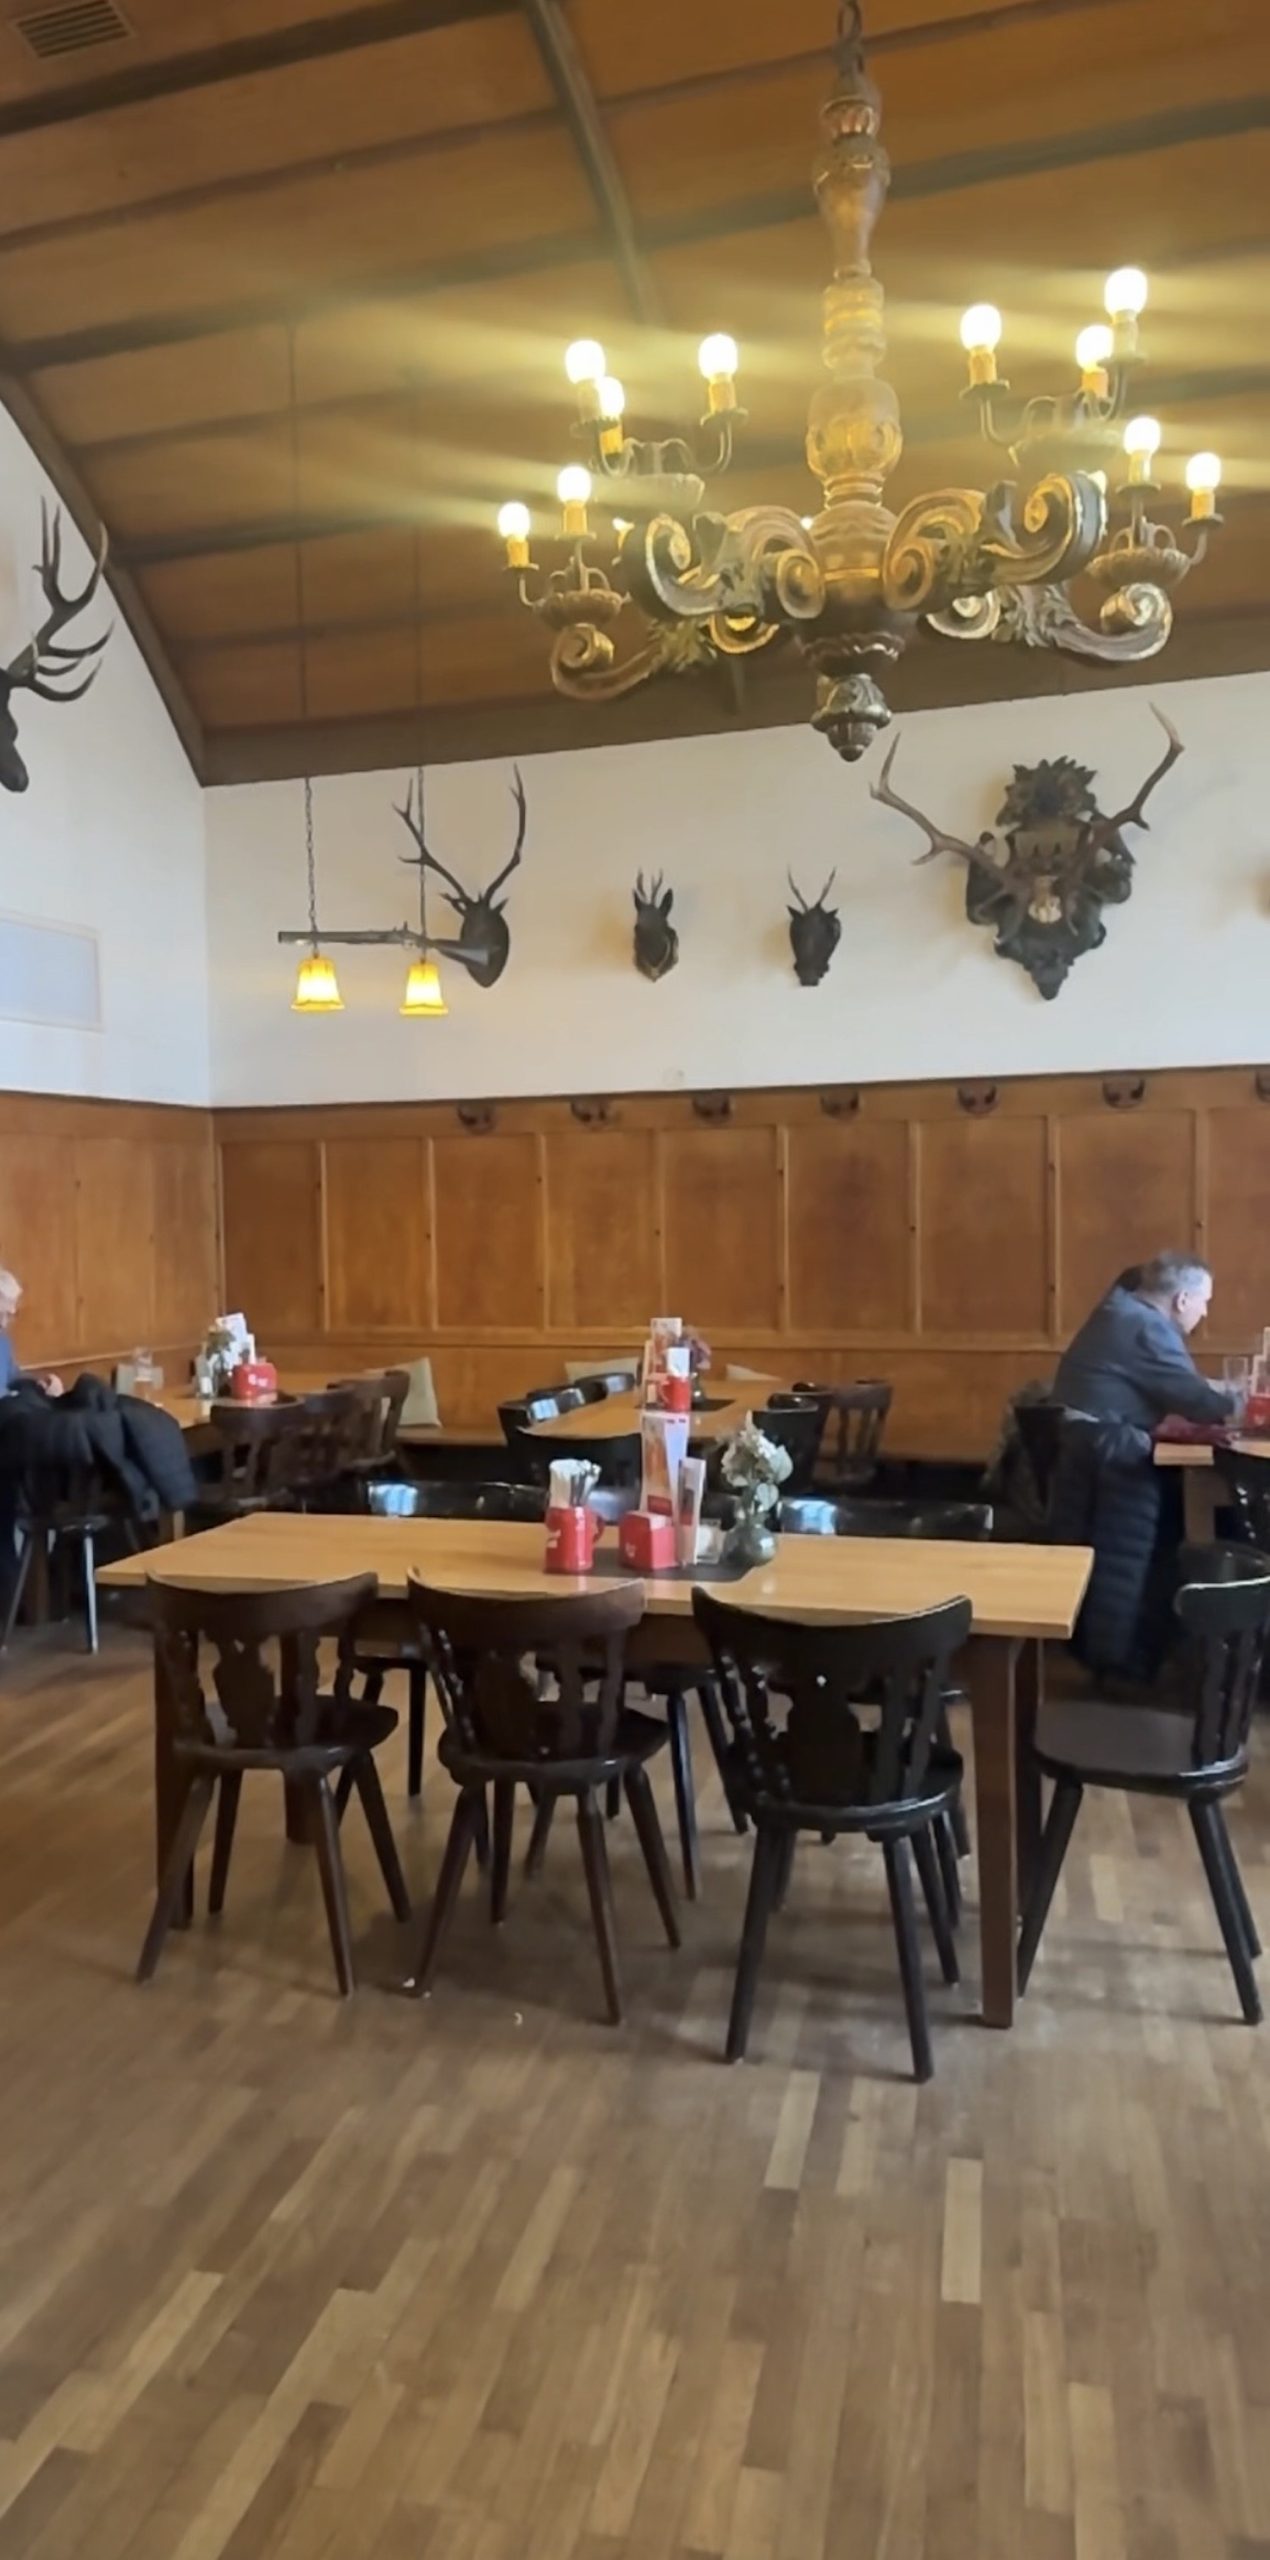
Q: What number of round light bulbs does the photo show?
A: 10